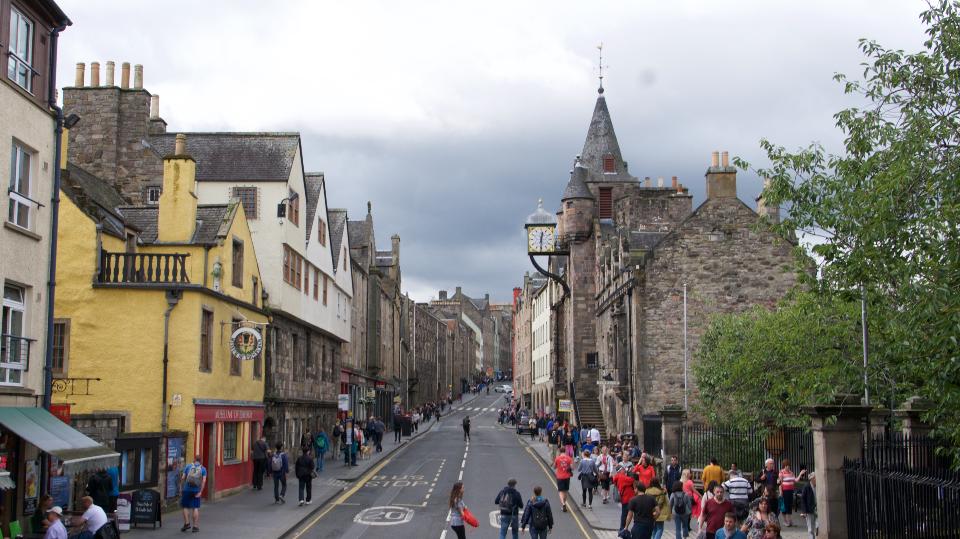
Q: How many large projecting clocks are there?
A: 1